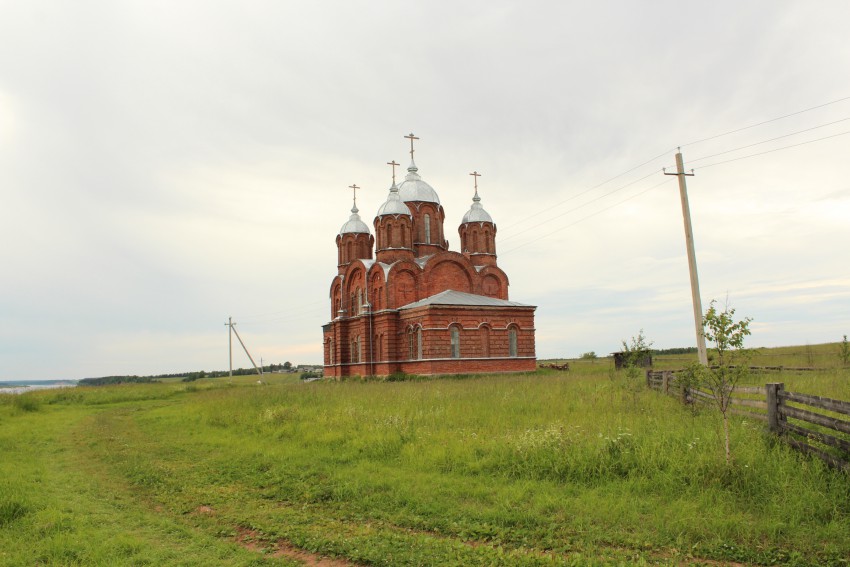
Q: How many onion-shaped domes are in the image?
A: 4